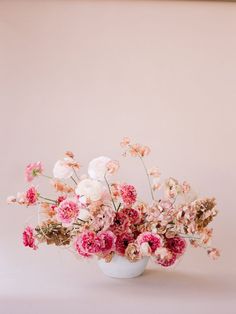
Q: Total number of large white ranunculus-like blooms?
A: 3